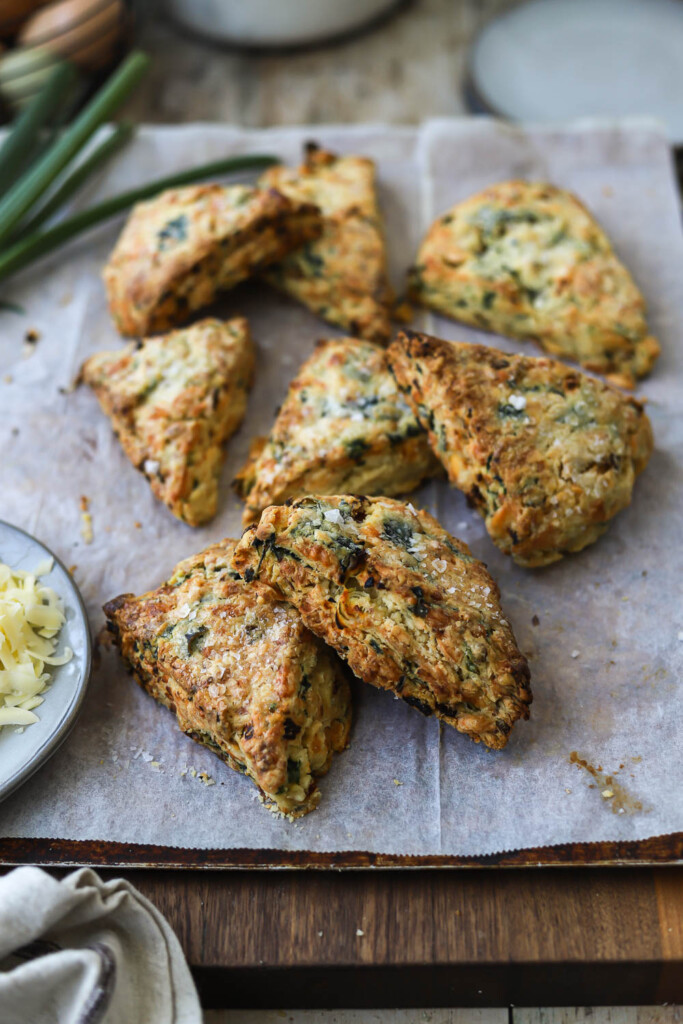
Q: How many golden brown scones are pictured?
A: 8